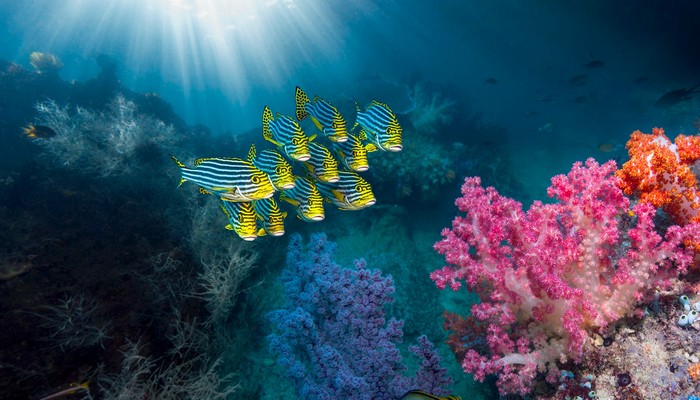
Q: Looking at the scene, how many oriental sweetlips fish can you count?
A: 11